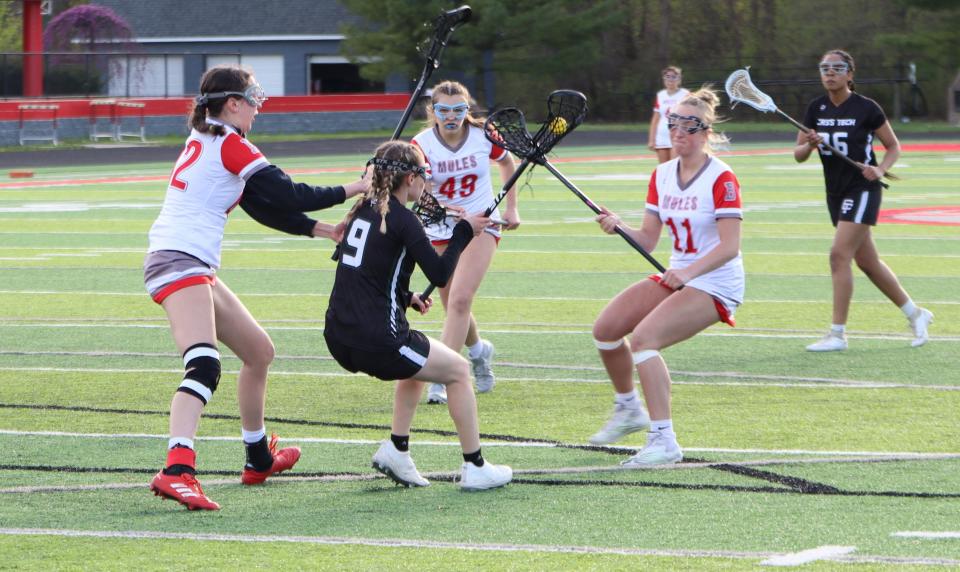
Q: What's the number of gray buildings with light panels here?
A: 1